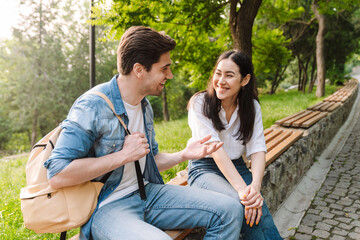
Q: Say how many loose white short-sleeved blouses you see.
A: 1